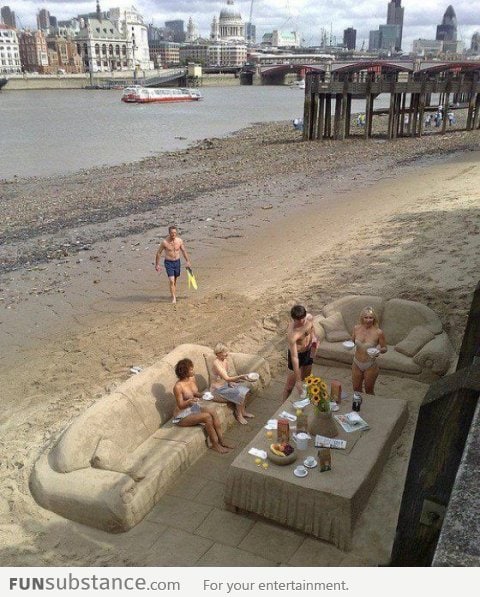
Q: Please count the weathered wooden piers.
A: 1